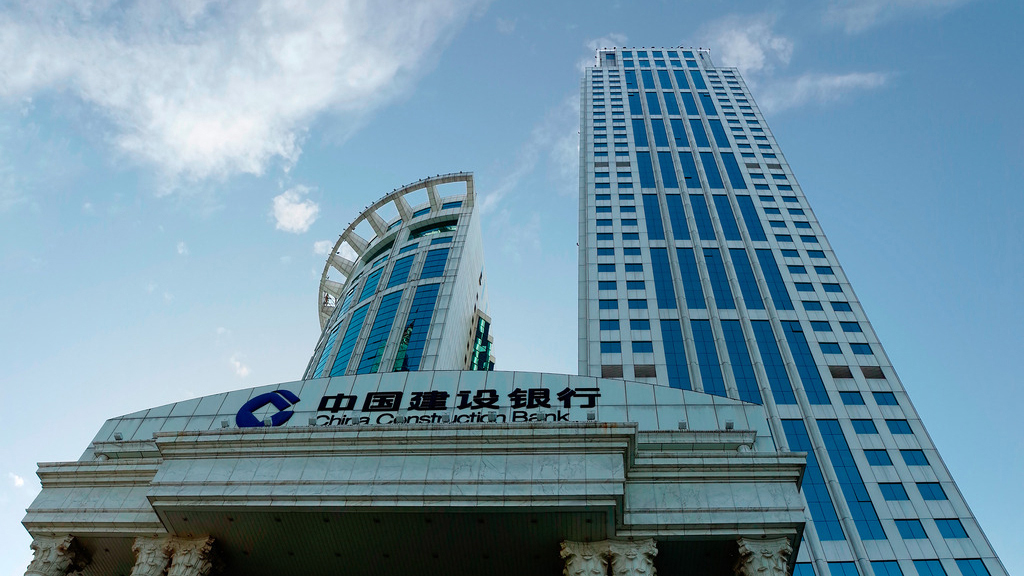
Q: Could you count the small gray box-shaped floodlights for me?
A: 12